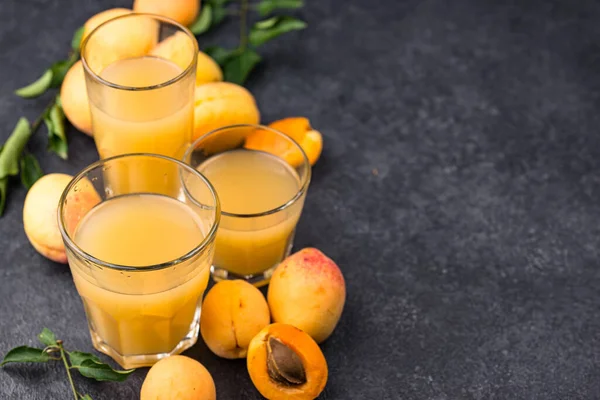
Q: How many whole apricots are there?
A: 9